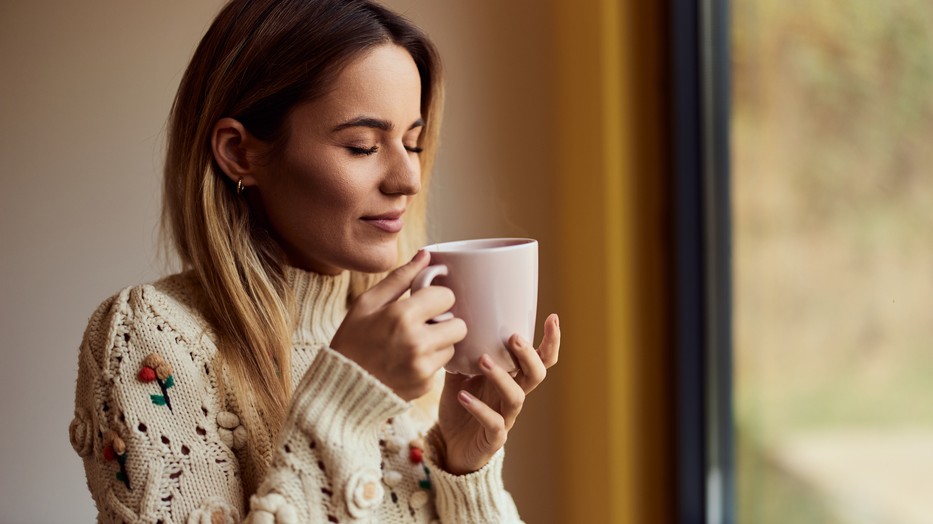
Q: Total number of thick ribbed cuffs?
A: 2